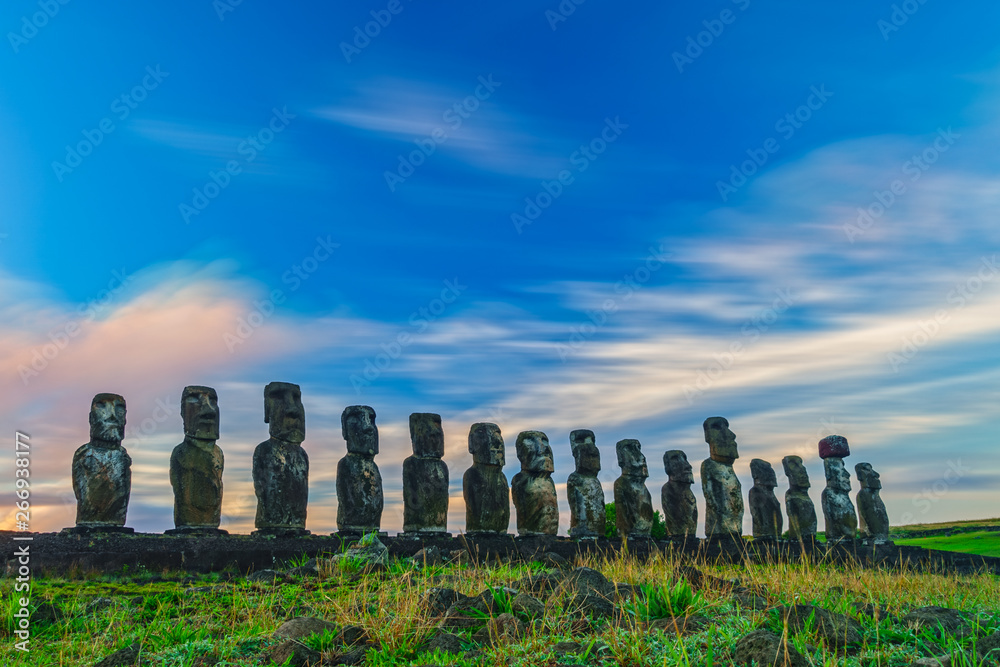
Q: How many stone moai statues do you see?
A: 15